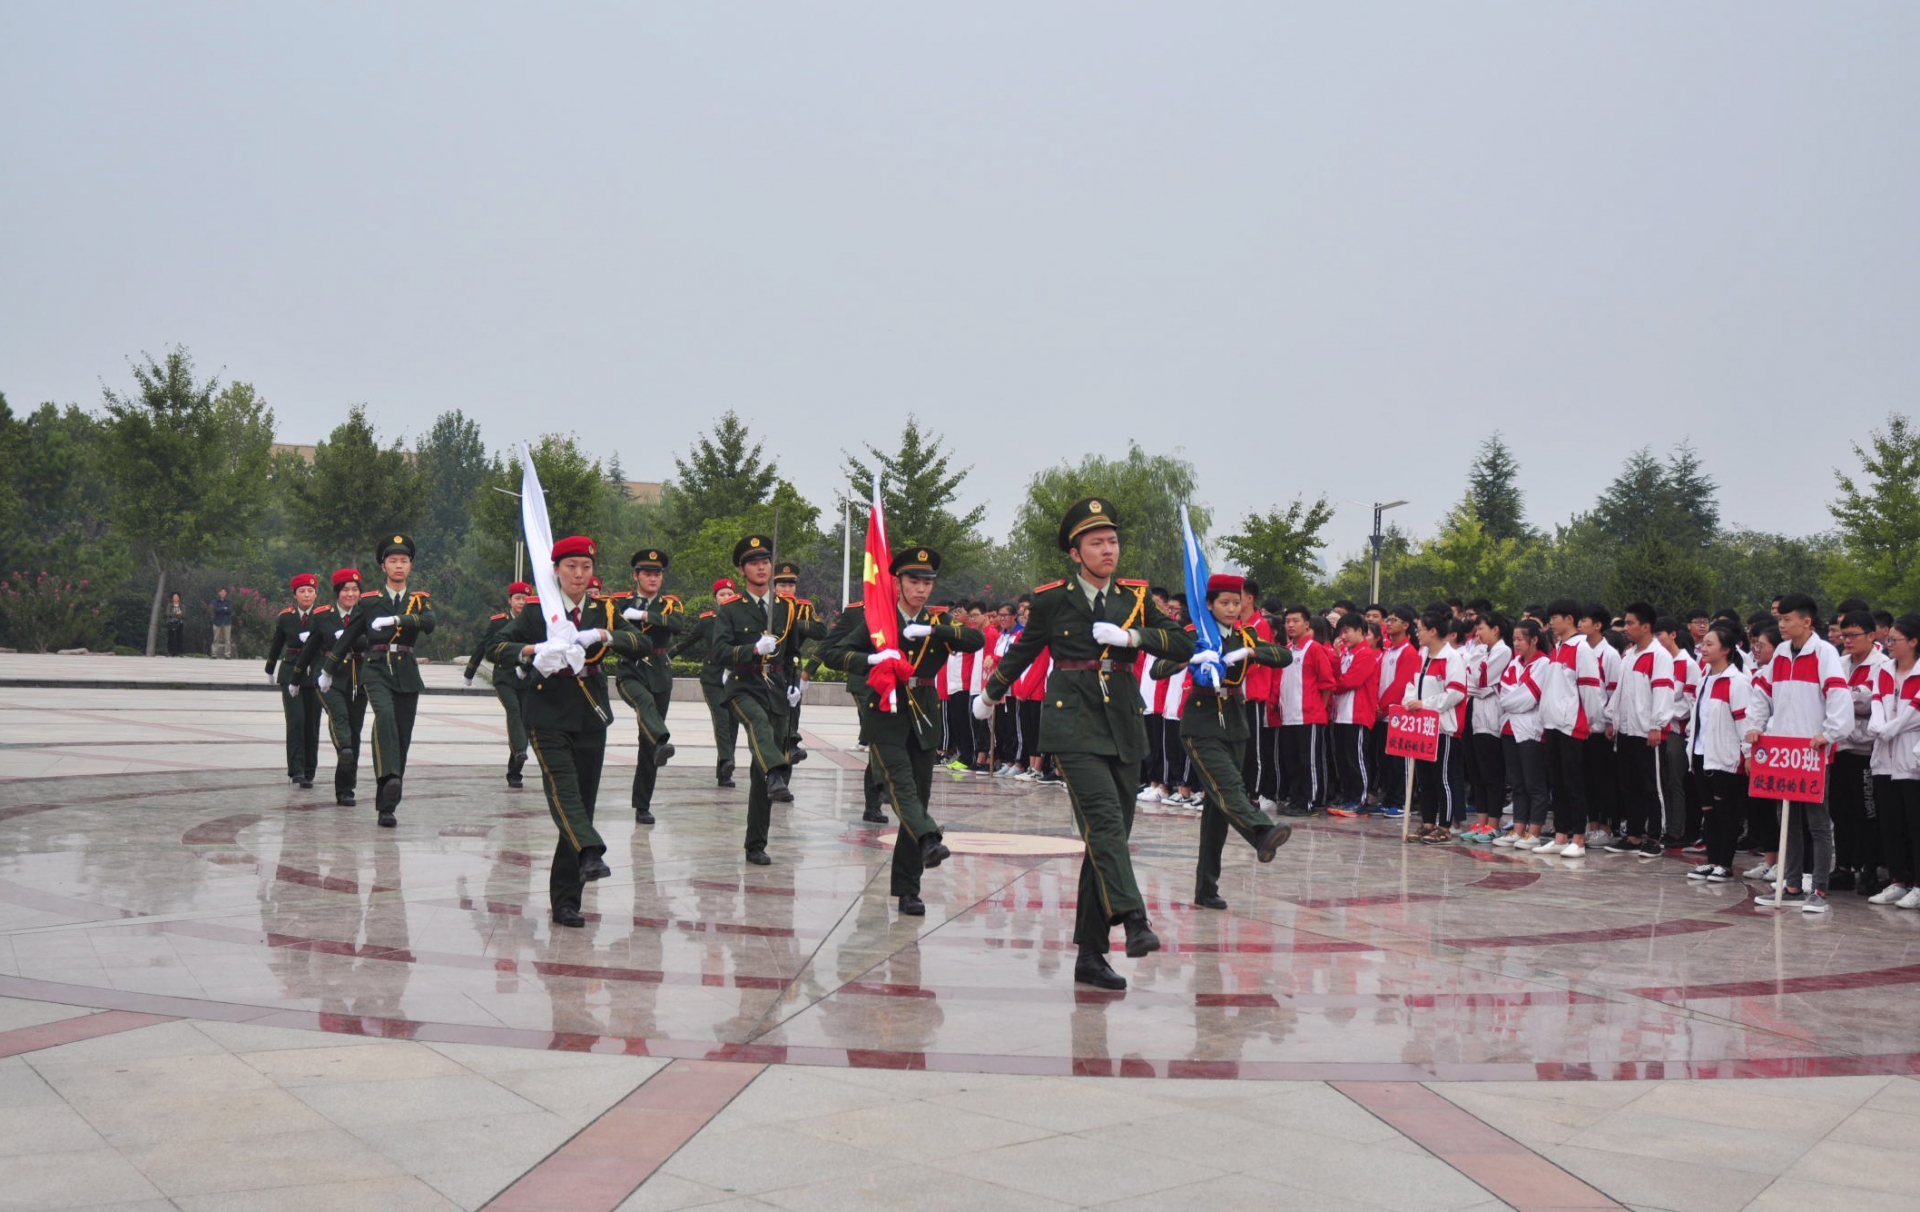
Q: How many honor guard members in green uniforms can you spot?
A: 14